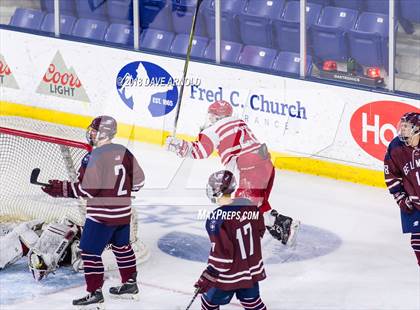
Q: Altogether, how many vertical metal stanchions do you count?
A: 5